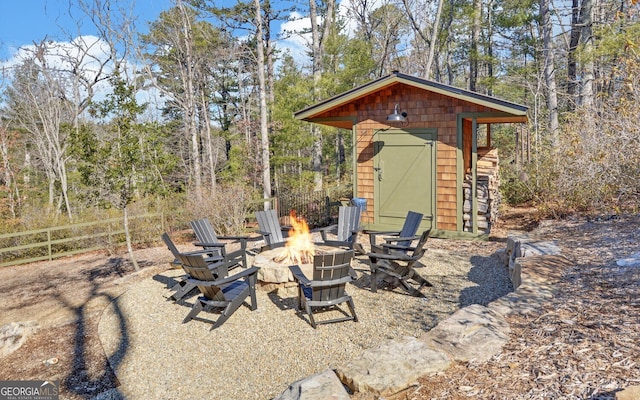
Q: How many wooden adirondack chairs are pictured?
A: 8